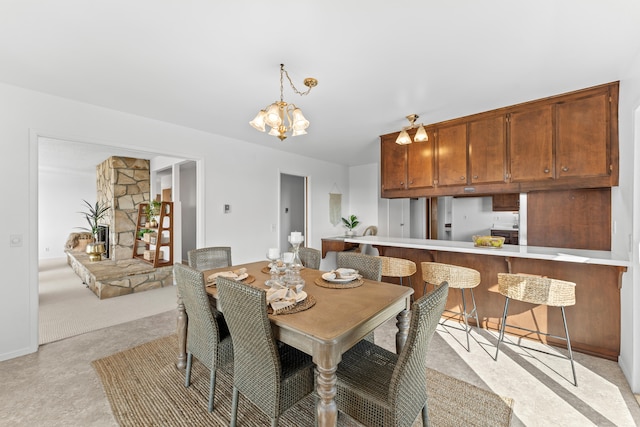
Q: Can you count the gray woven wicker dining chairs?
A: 6